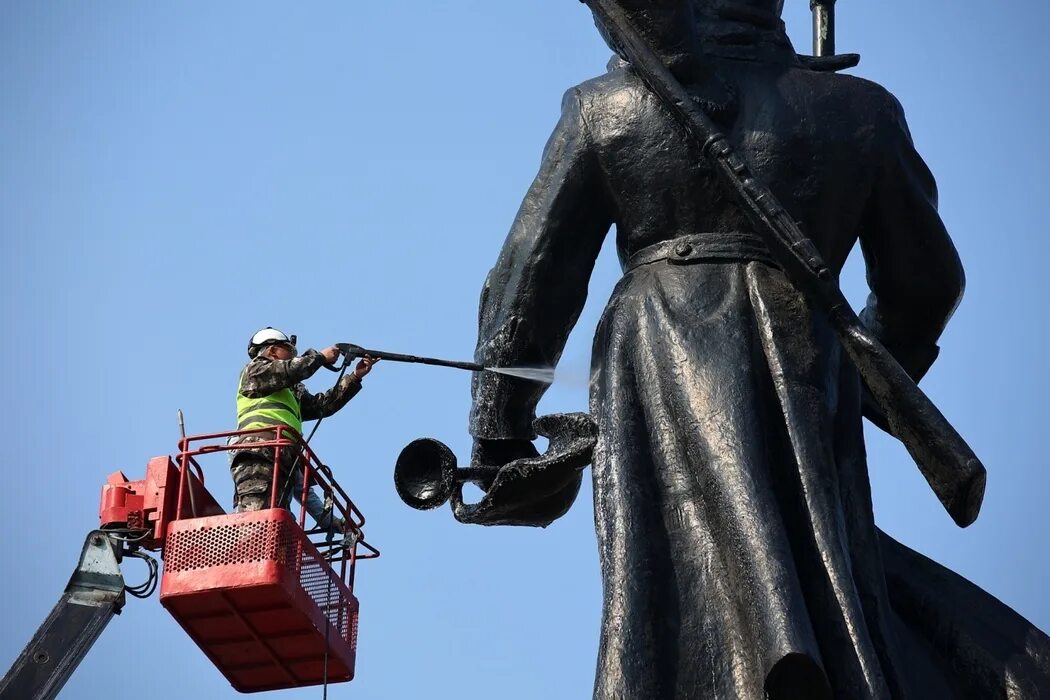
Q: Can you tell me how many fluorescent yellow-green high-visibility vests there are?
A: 1